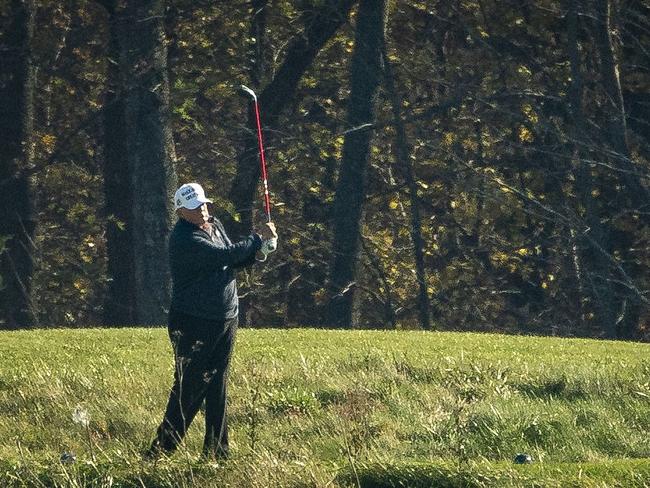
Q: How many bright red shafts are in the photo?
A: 1